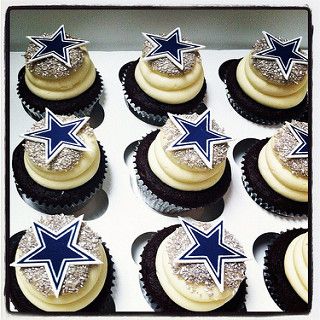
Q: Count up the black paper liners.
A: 9